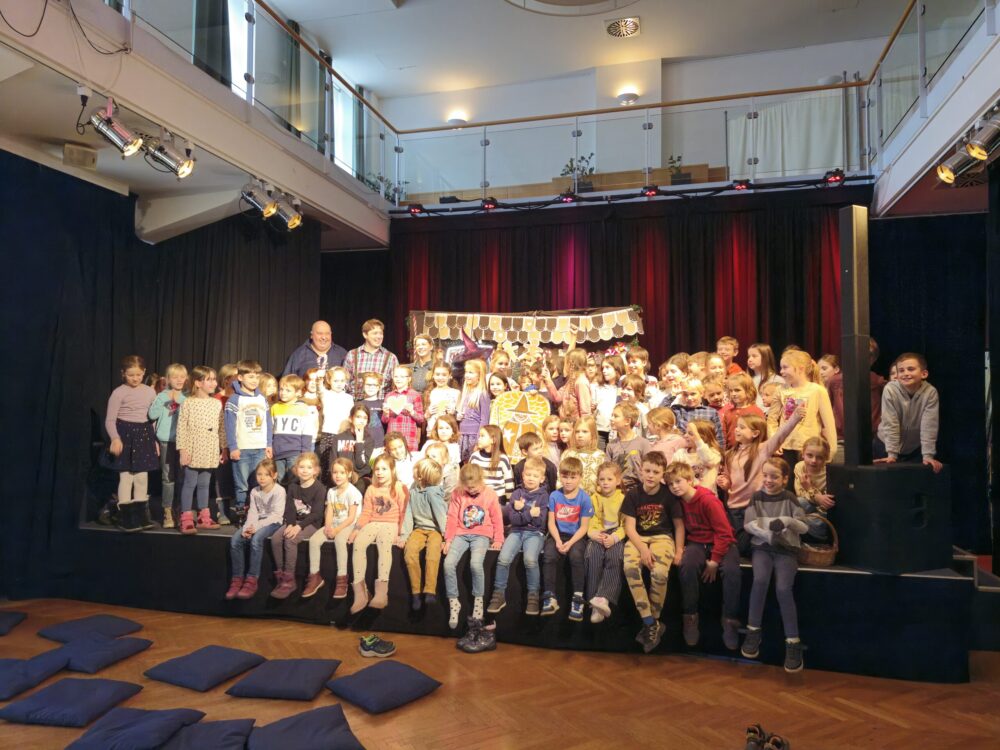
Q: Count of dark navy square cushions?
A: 11